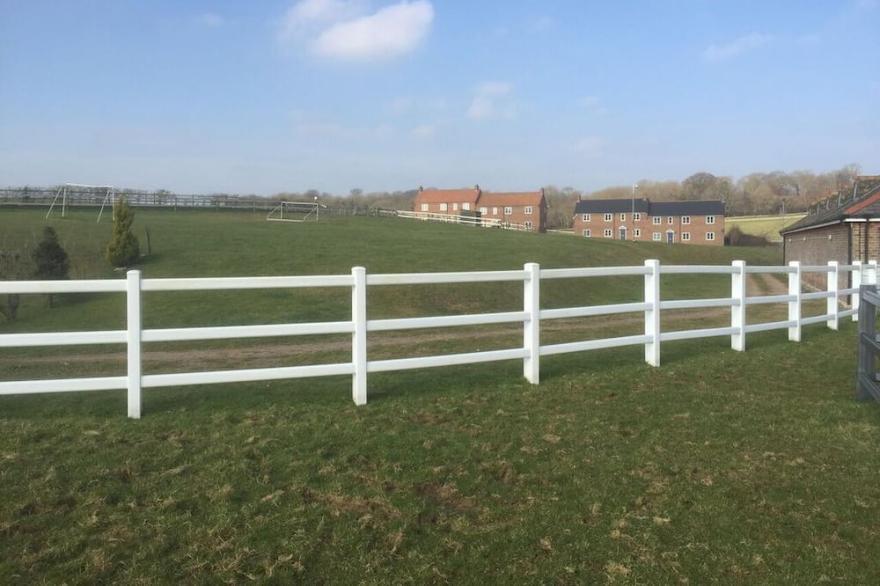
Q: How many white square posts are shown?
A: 9